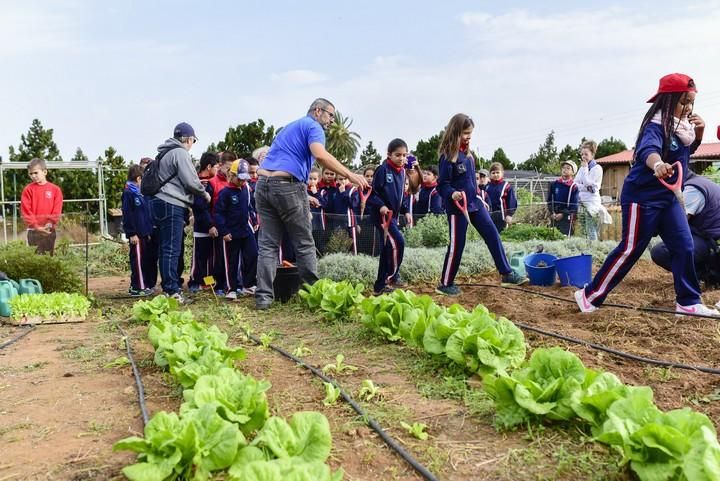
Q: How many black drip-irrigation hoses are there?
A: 5